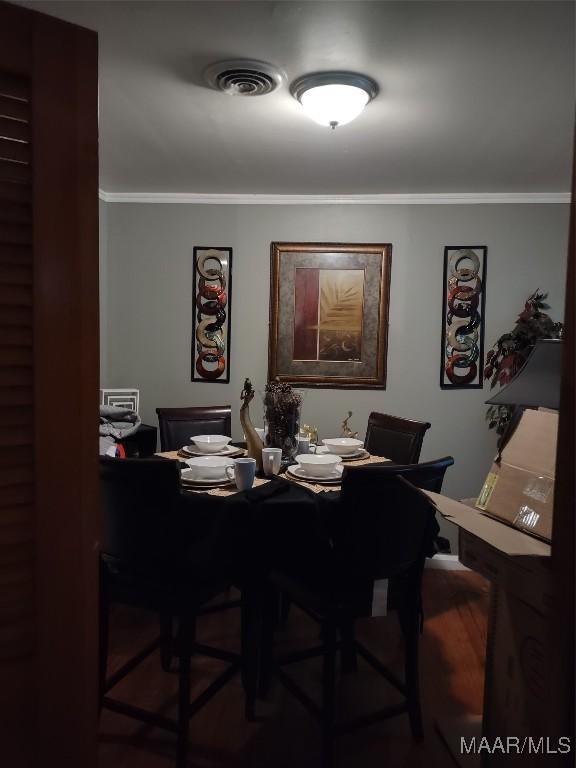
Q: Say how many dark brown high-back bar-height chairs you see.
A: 4